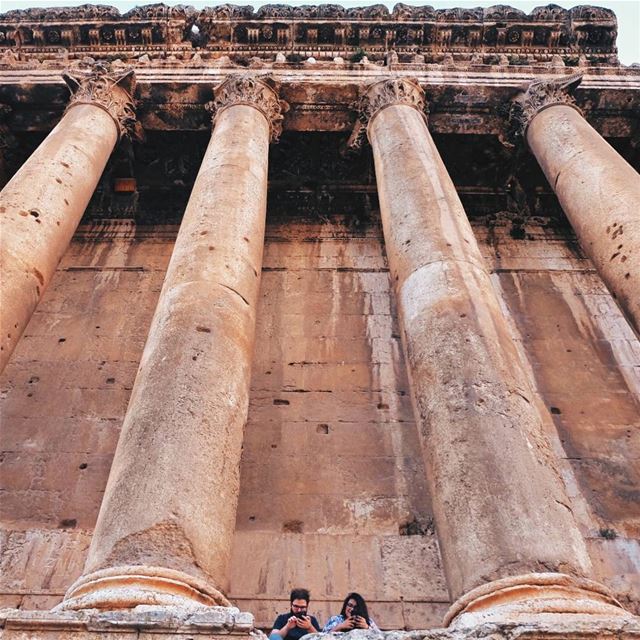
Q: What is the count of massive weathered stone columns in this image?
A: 4